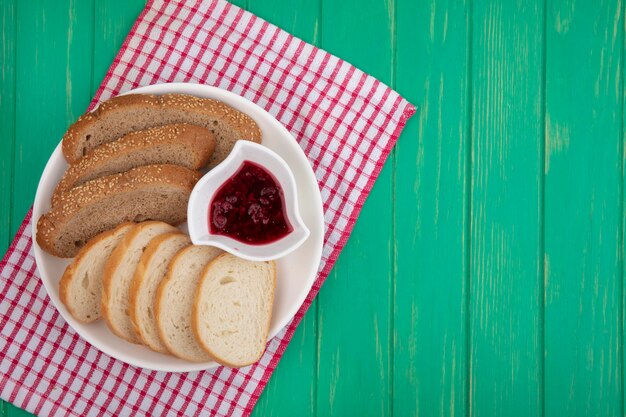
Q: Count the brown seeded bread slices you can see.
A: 3